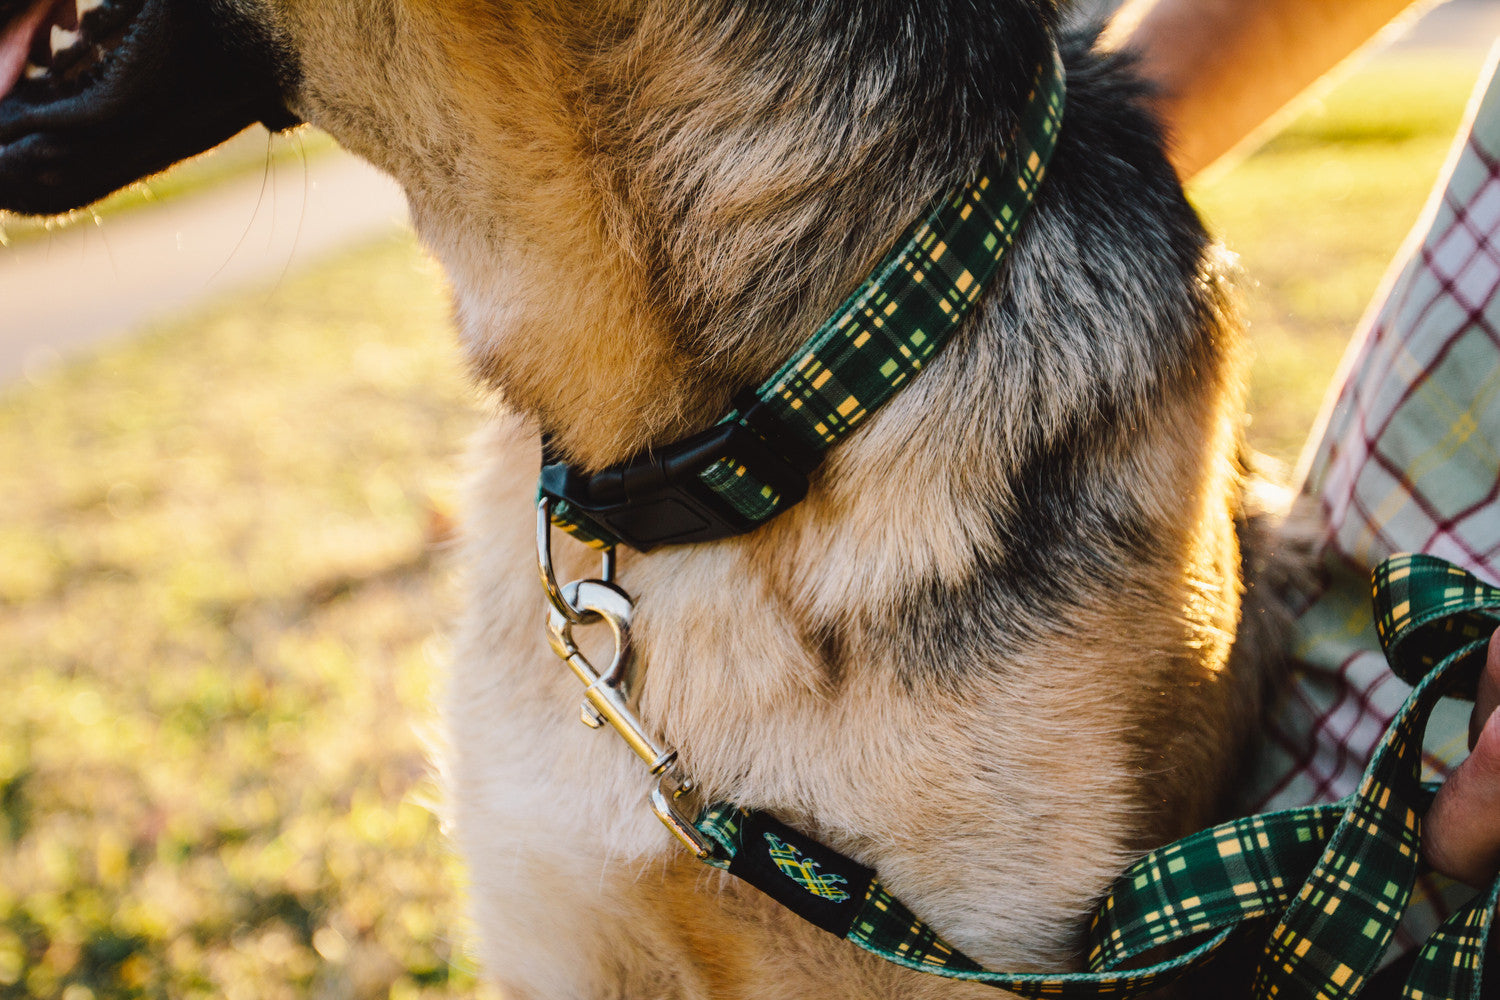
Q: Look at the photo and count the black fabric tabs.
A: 1